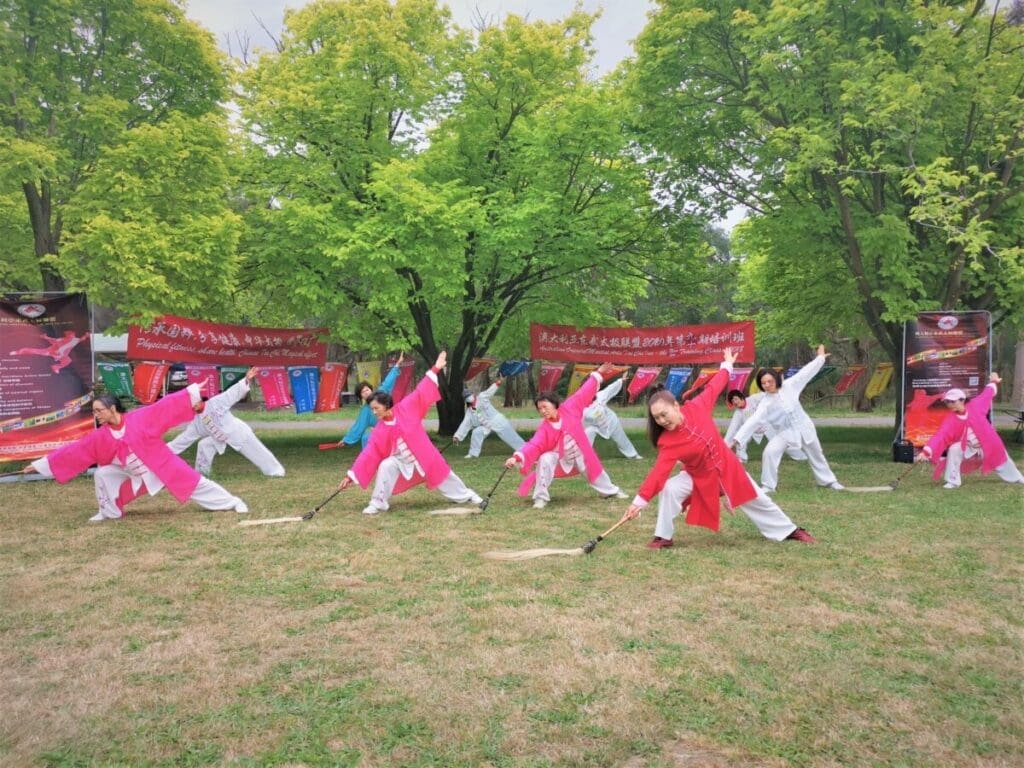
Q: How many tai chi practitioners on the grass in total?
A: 11